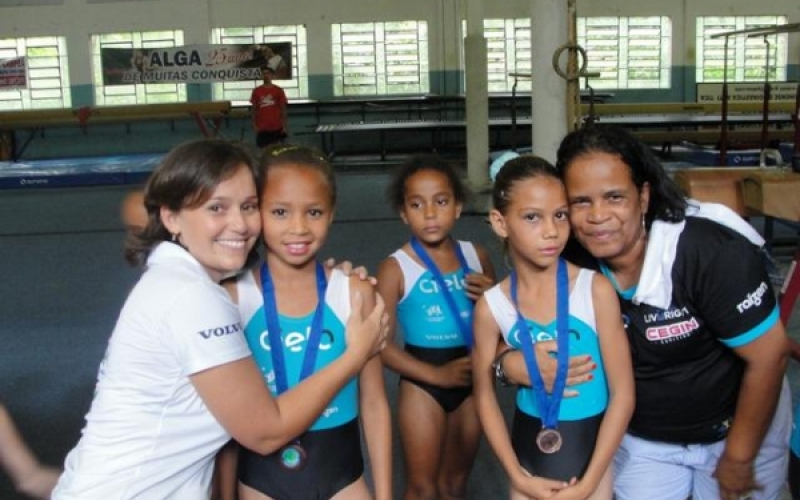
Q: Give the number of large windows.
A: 7